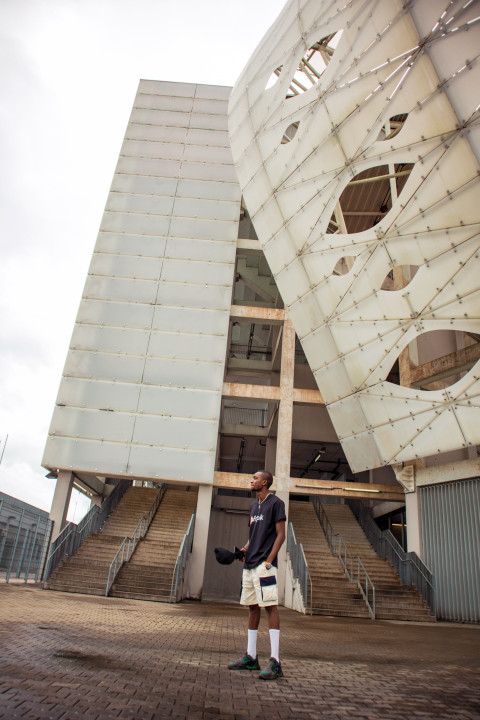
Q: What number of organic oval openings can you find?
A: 8